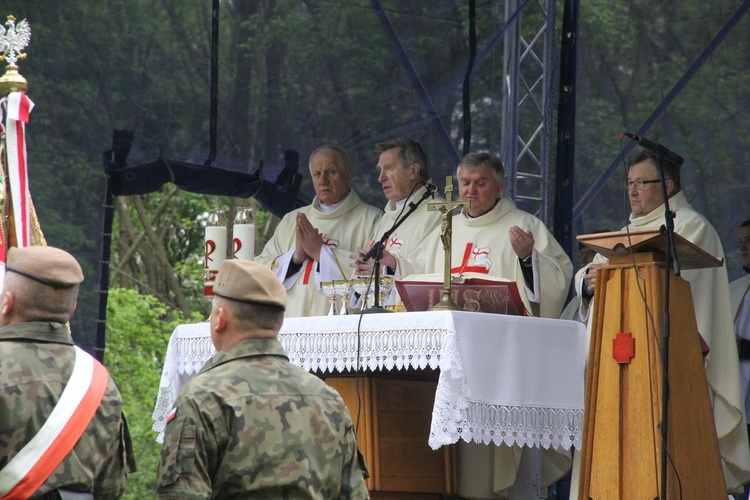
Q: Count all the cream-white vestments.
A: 4